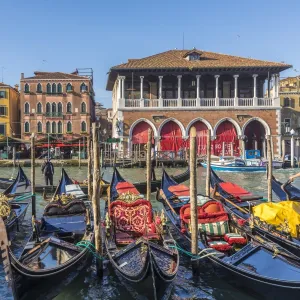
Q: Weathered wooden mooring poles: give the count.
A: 7